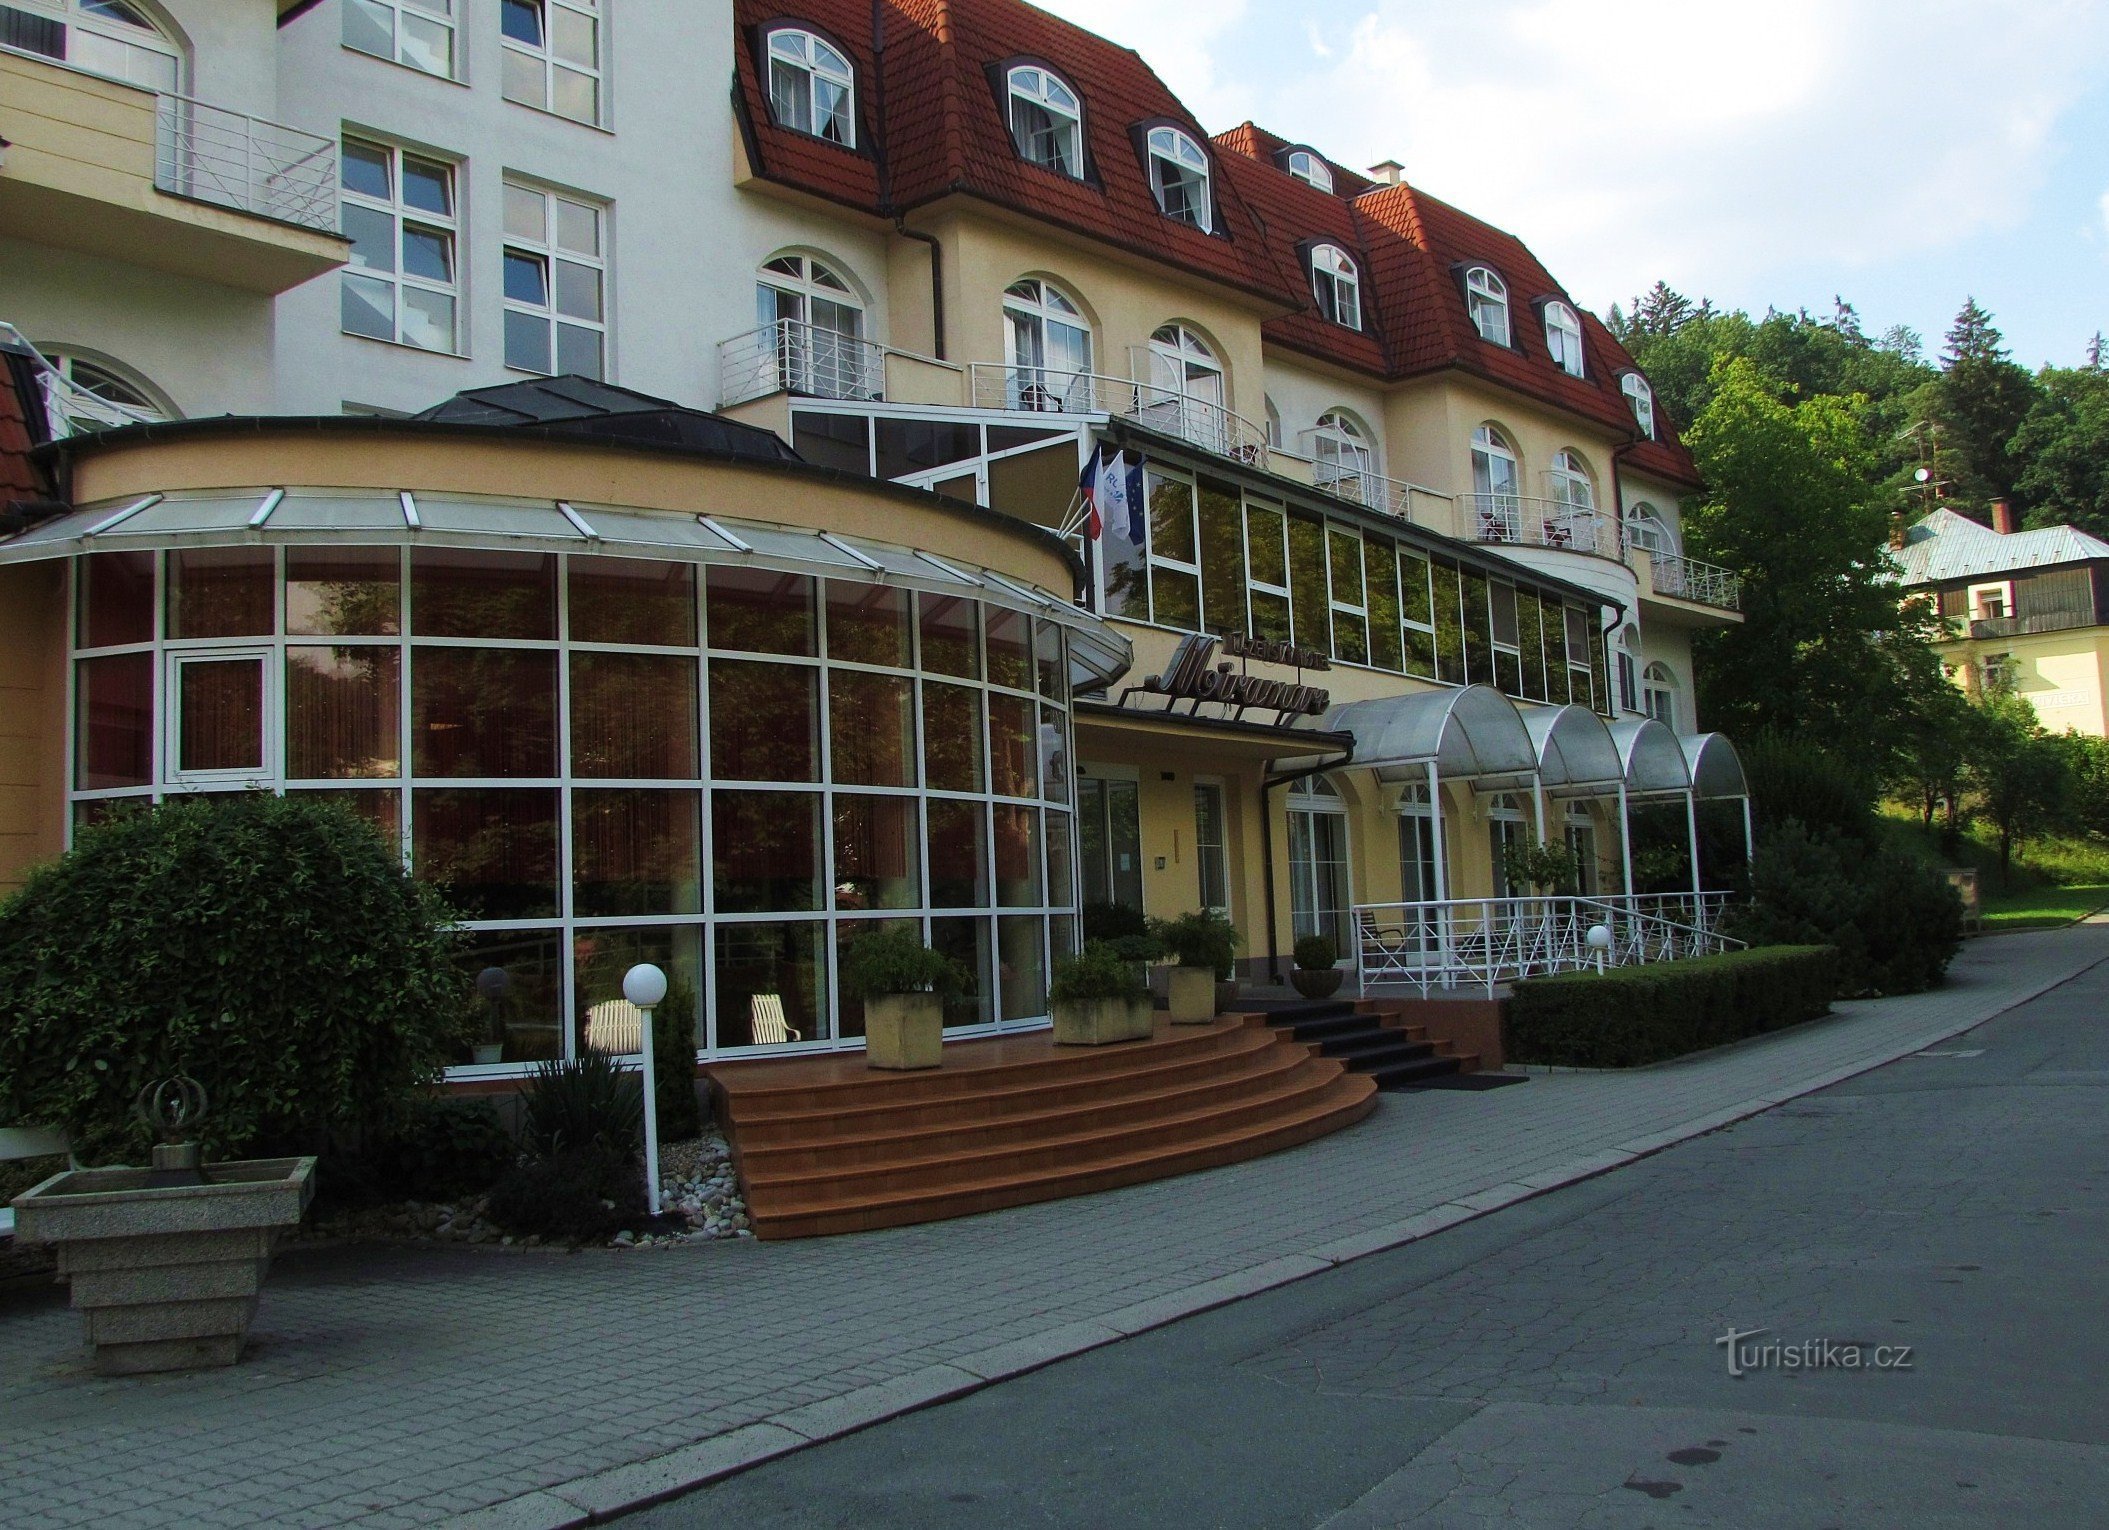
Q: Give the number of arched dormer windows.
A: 8